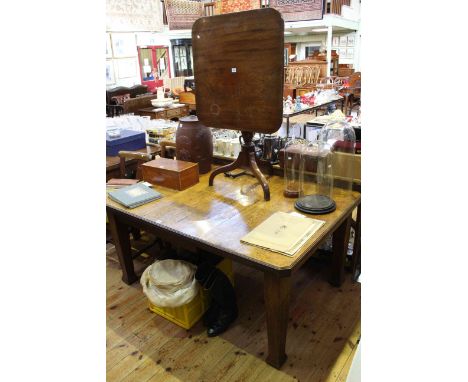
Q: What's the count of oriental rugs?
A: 4